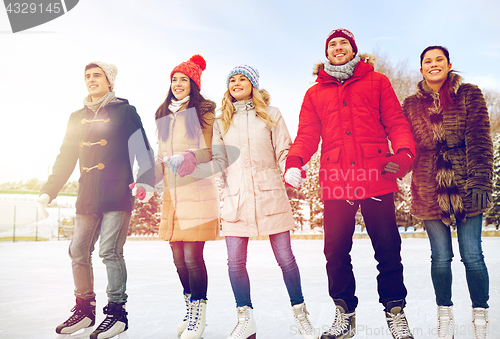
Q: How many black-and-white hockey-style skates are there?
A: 4